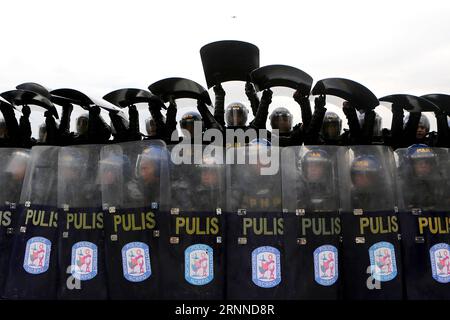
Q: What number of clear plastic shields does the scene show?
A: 9